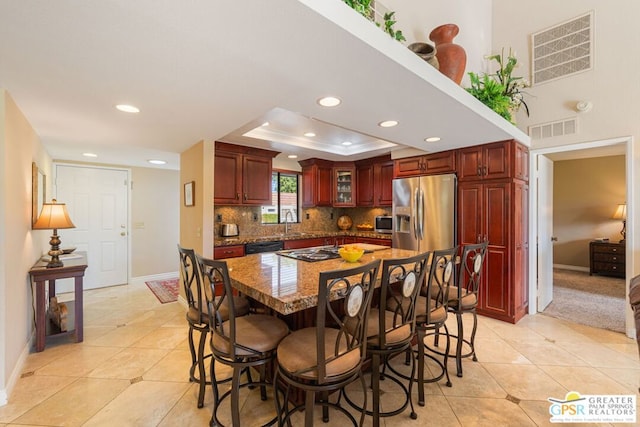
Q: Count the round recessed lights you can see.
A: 10